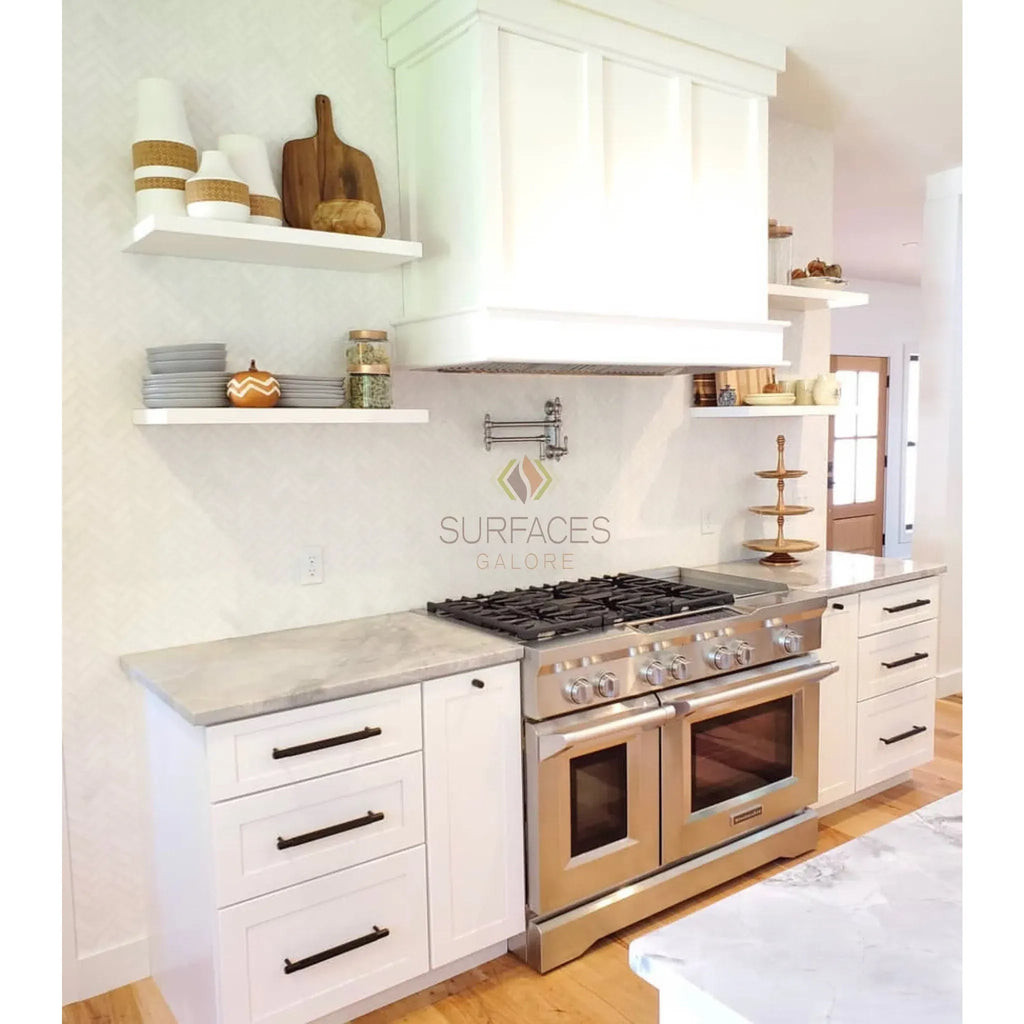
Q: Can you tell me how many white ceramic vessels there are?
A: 3